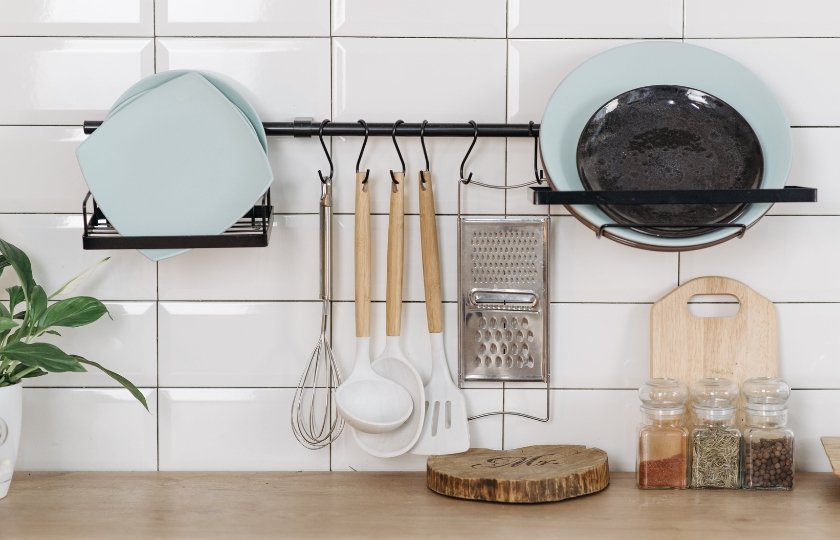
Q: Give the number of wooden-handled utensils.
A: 3